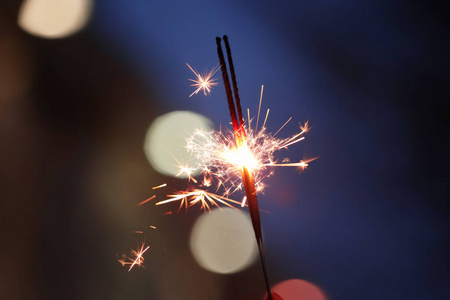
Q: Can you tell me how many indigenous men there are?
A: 0